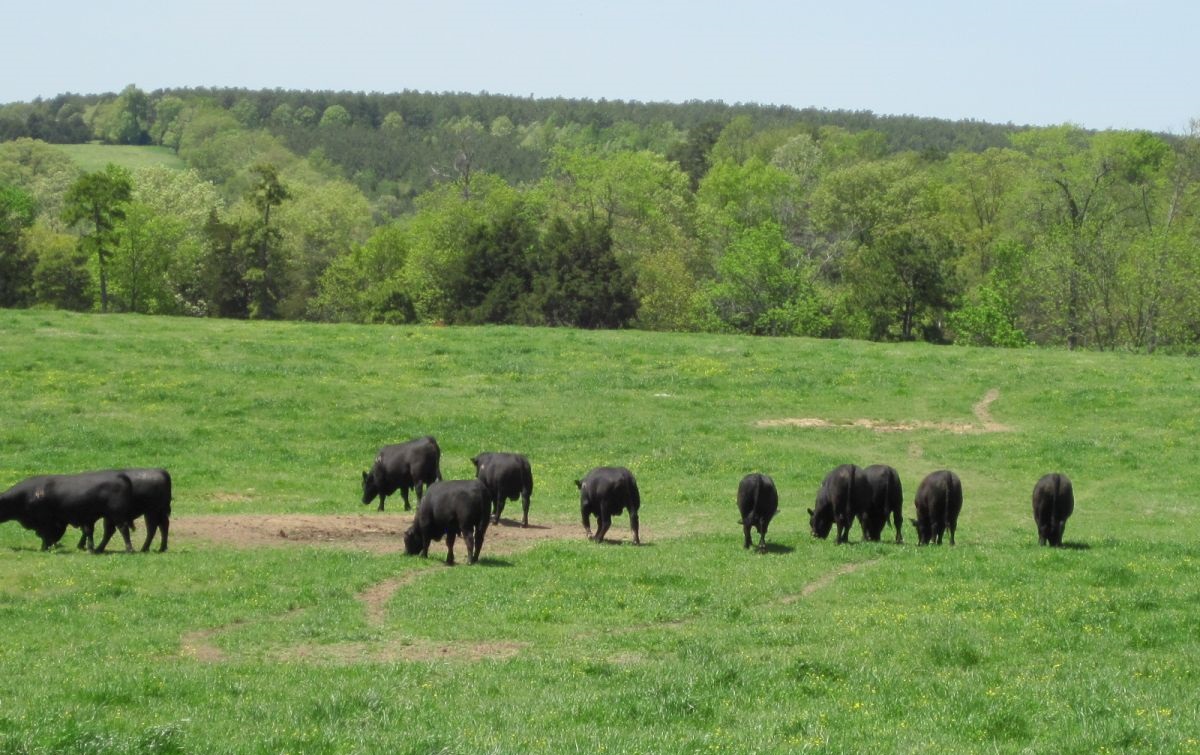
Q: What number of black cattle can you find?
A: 11